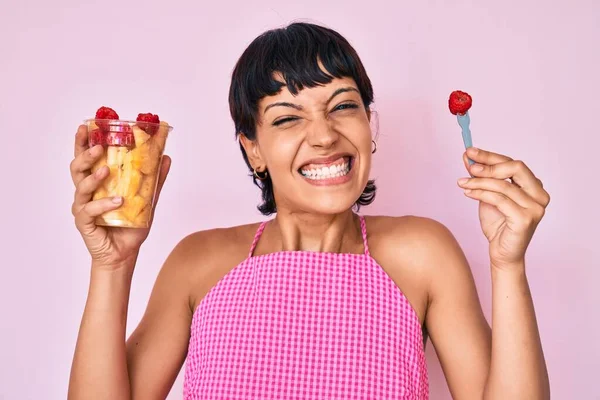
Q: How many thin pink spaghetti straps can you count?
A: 2